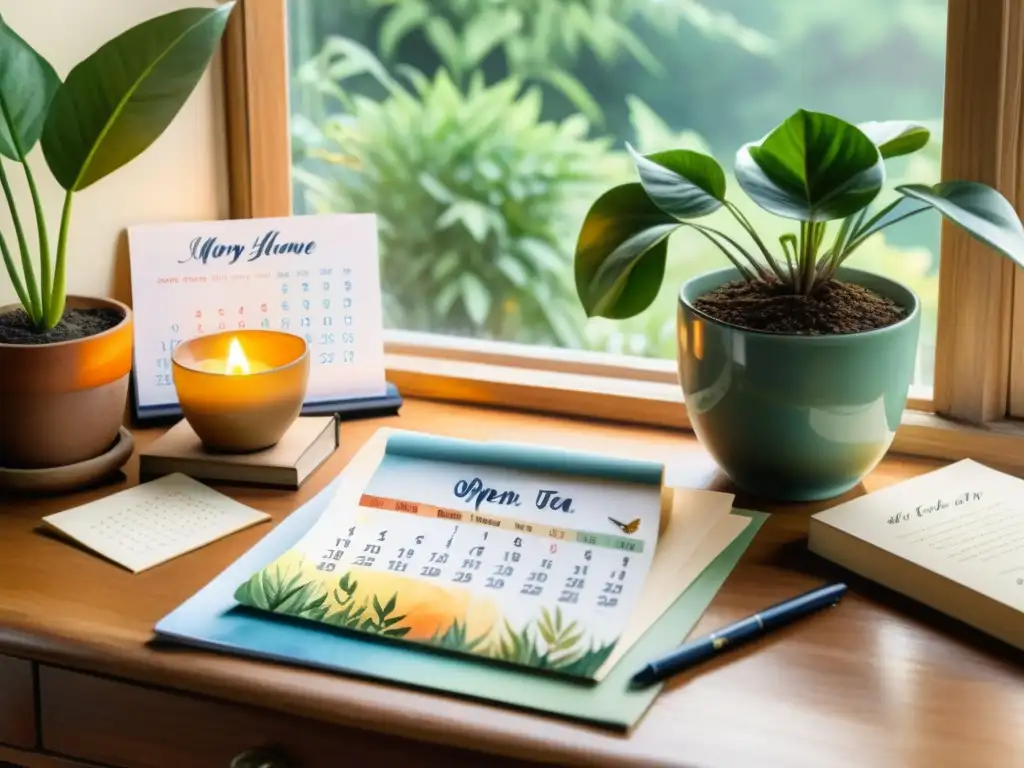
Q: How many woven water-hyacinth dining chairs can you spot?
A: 0